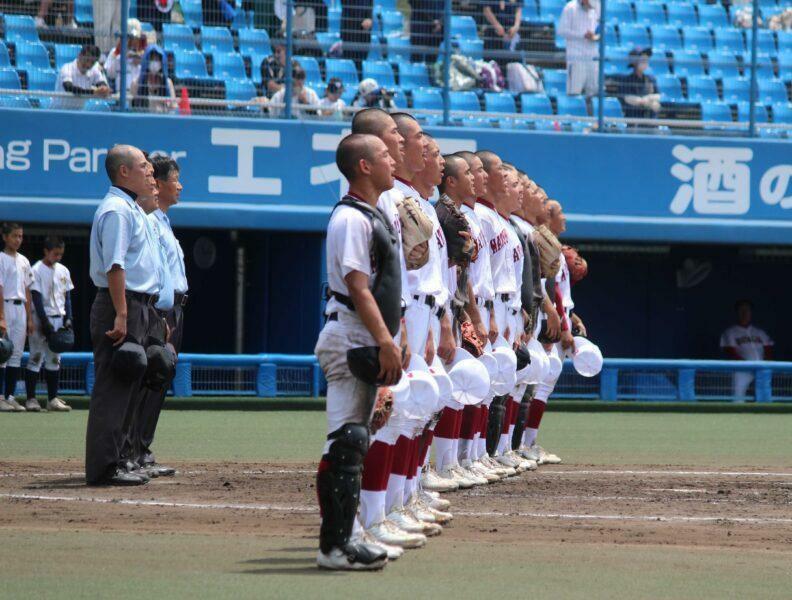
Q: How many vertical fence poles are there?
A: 5